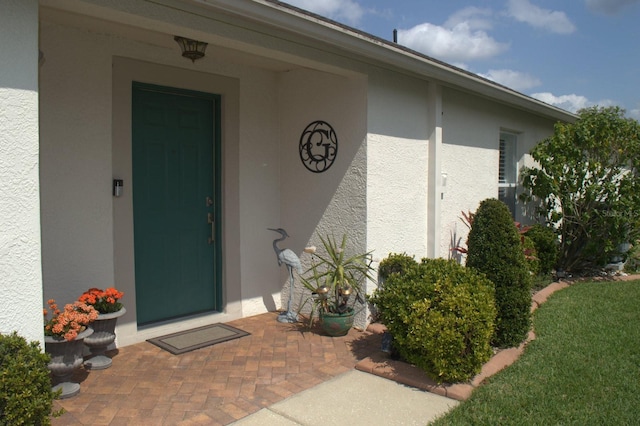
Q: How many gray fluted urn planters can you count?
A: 2